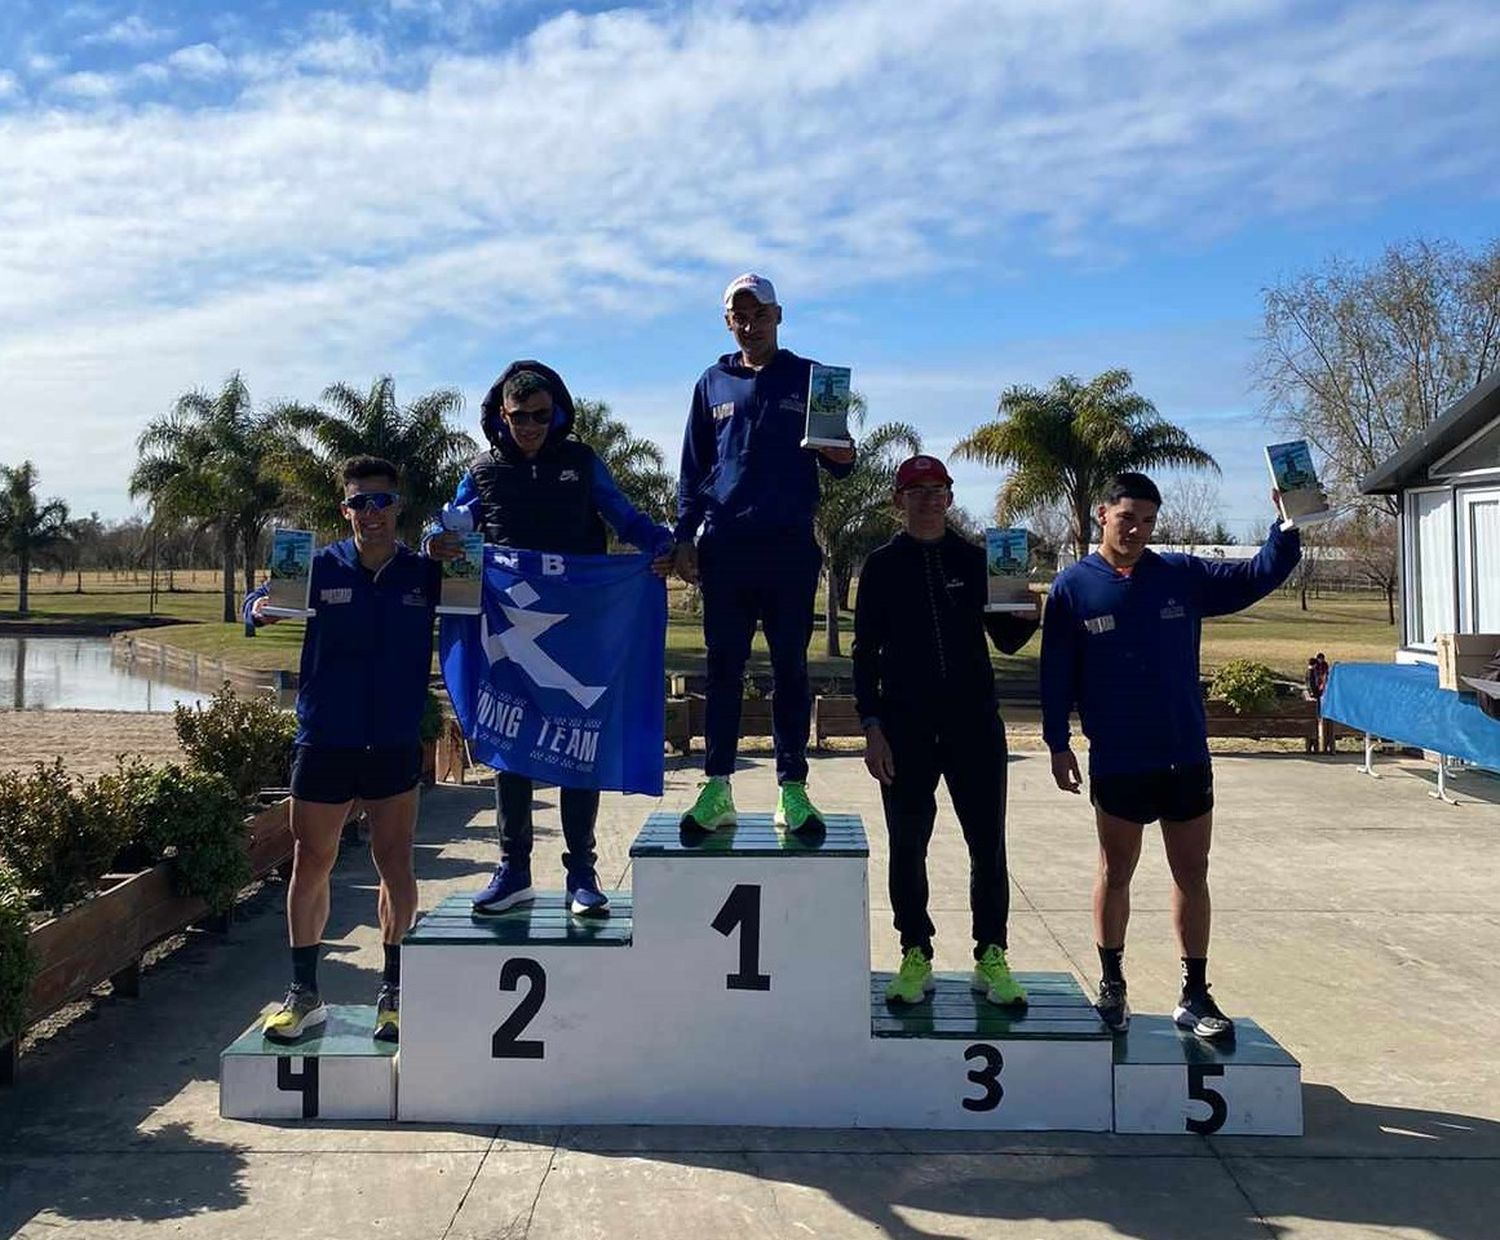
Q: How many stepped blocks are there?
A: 5